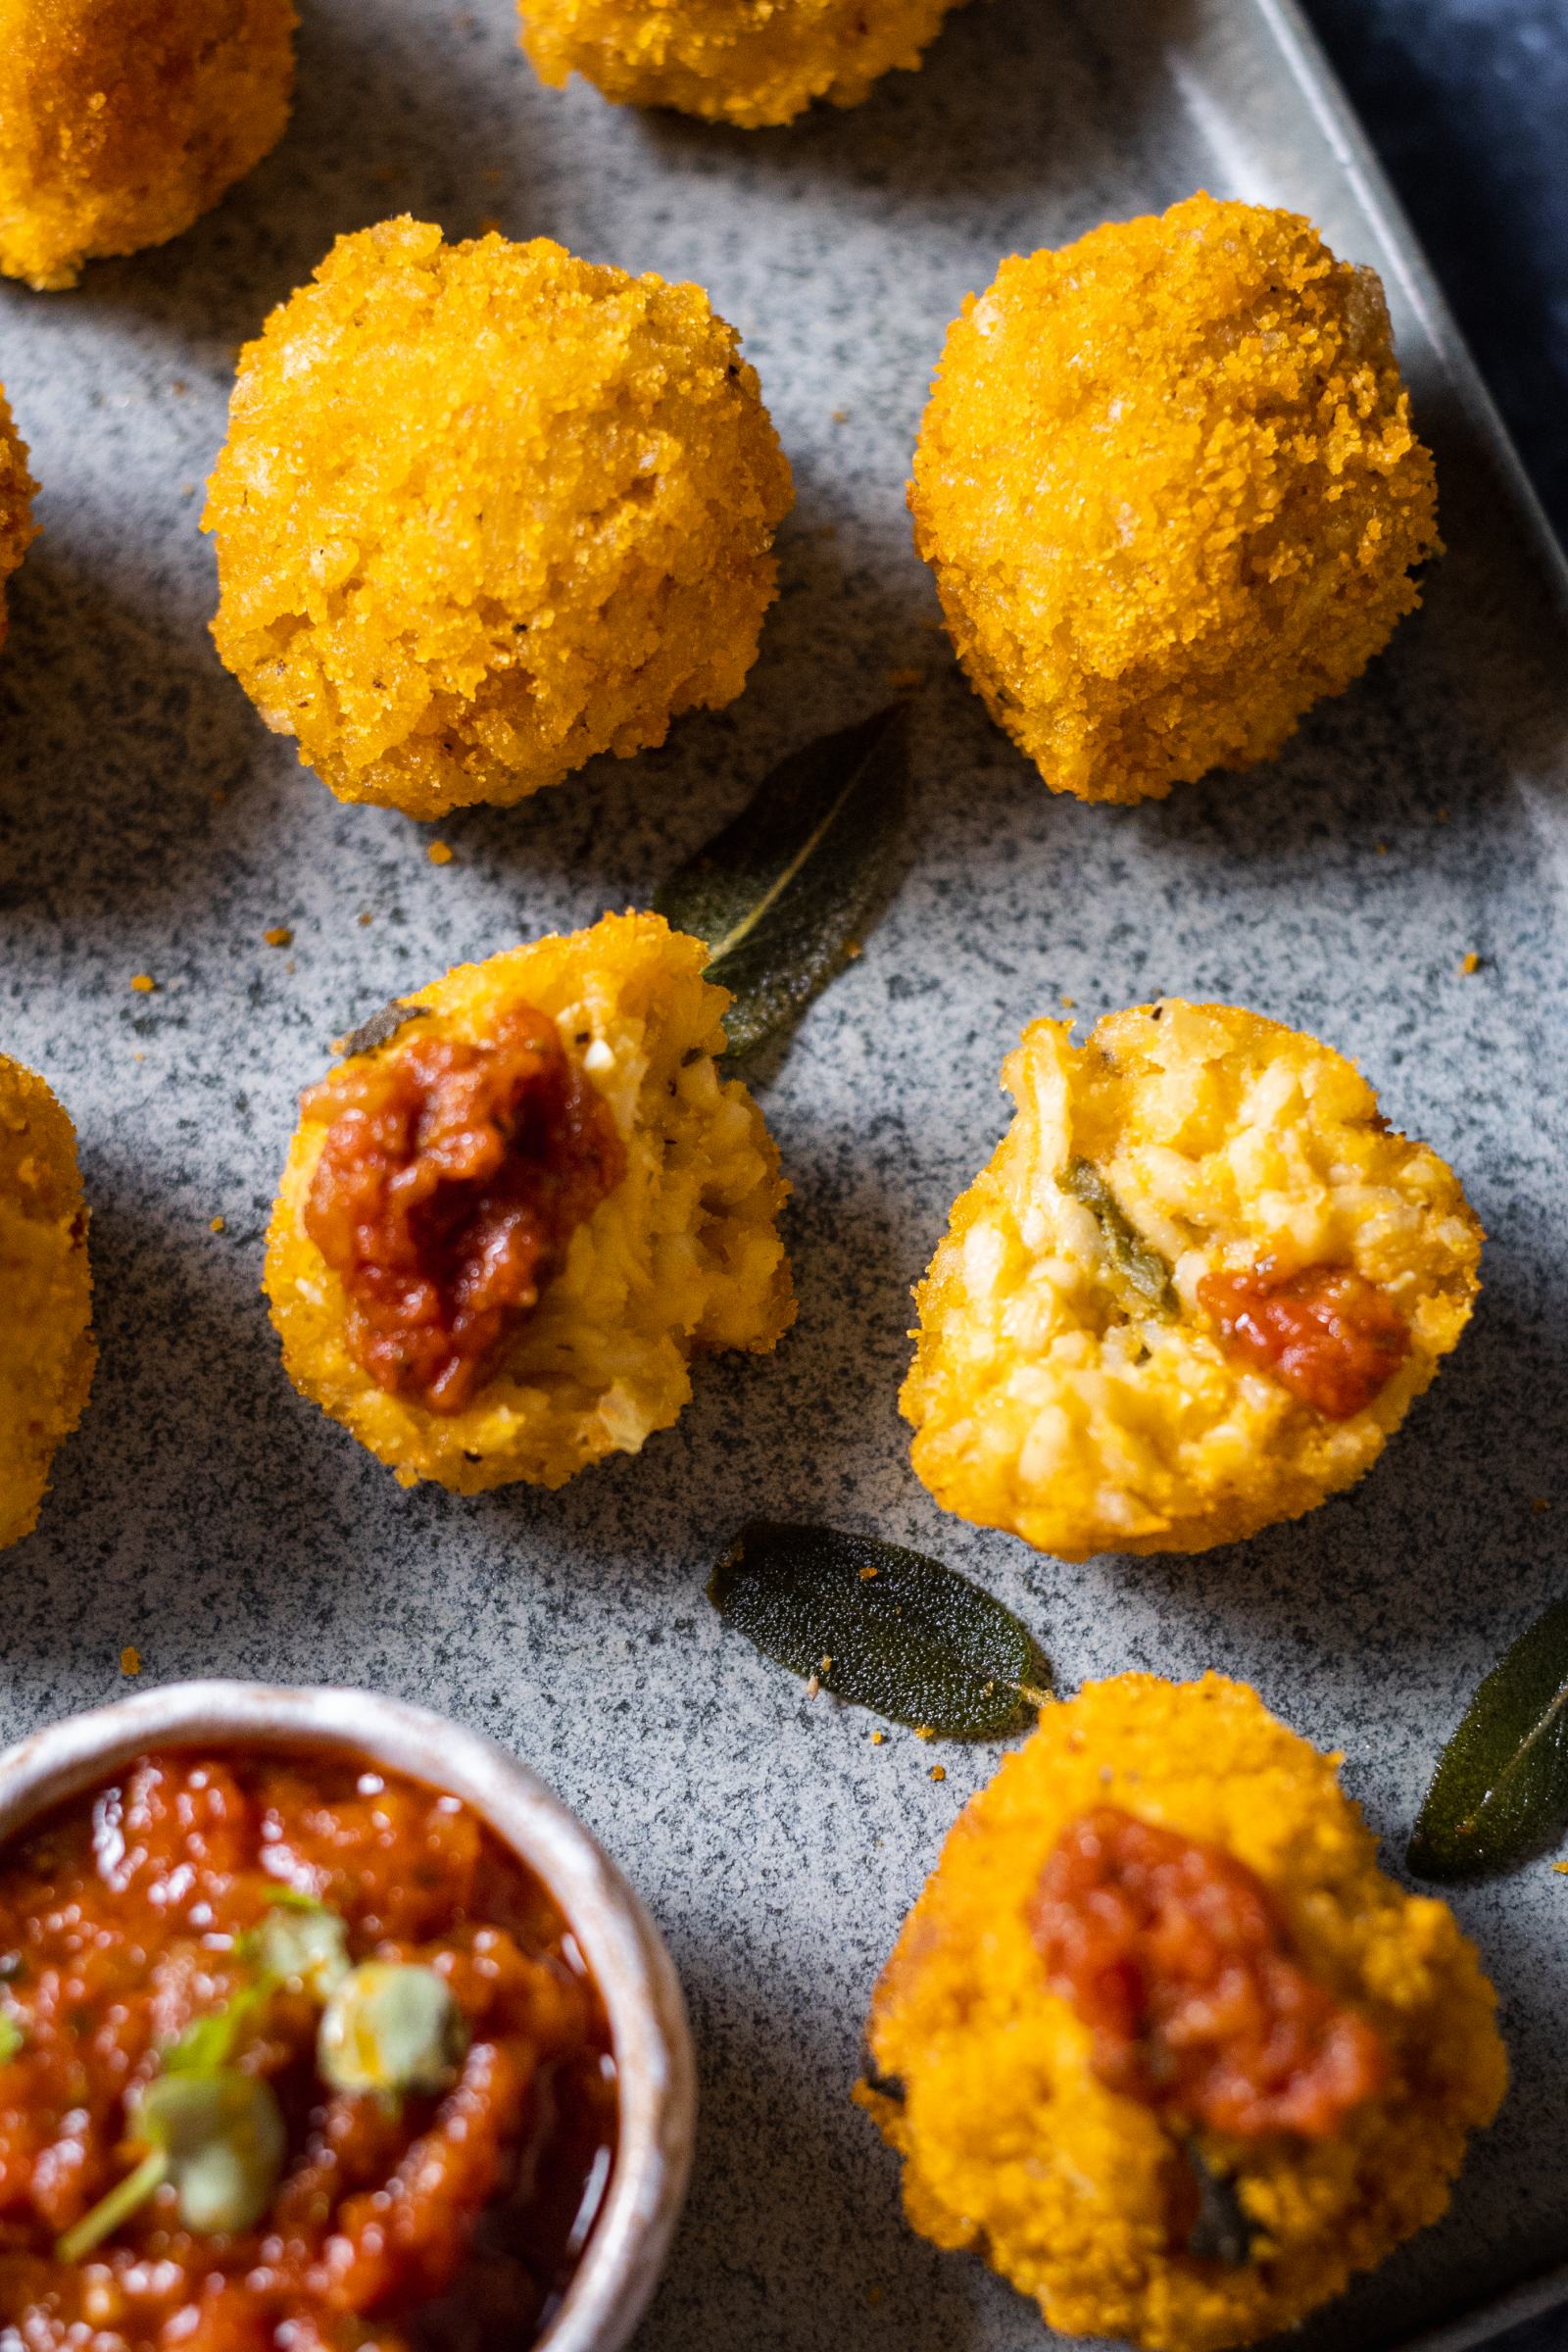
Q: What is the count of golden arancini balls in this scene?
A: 9